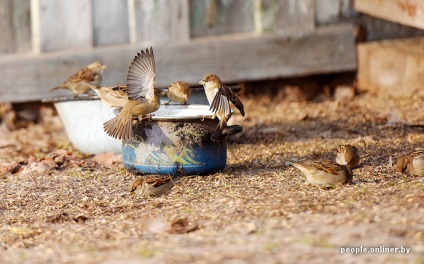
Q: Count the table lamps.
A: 0